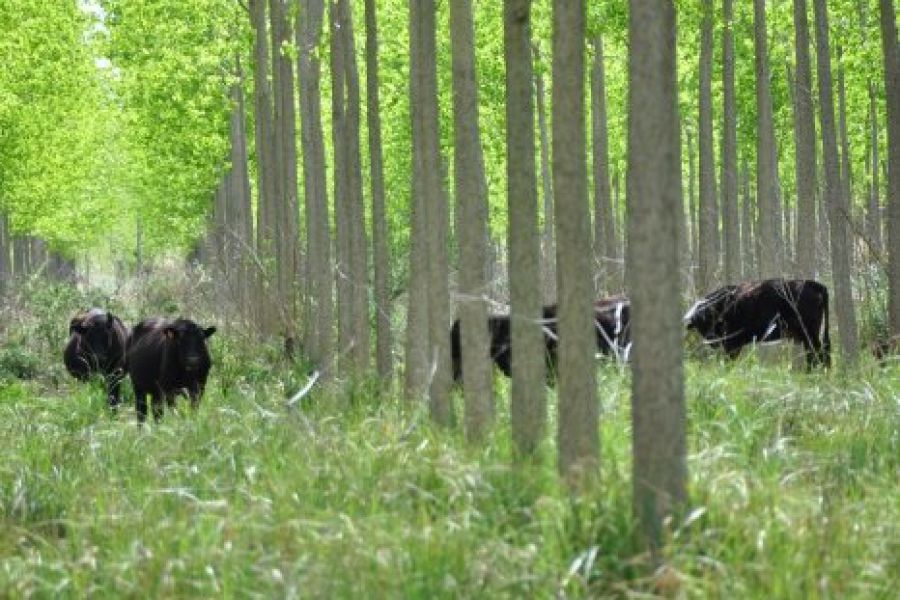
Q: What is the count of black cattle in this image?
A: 4